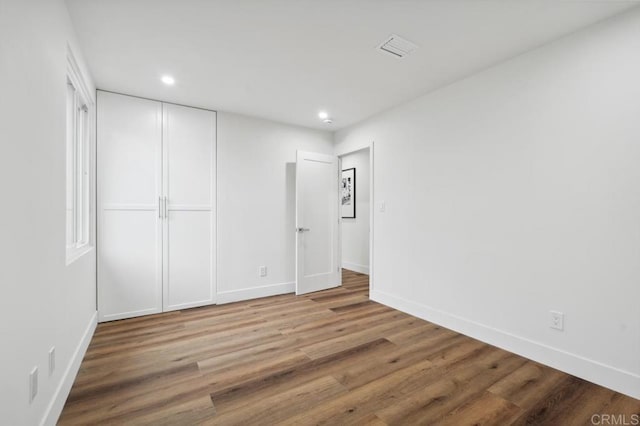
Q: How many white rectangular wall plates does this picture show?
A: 5